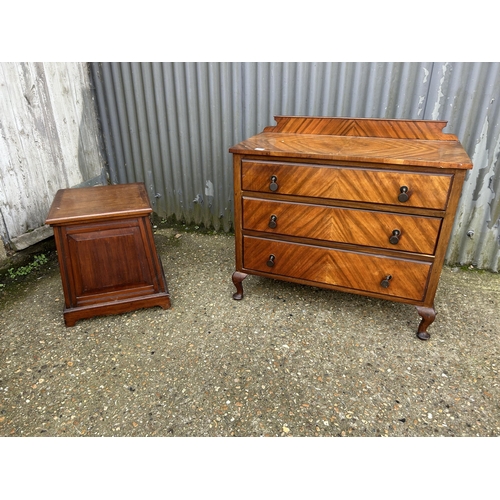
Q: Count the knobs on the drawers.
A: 6